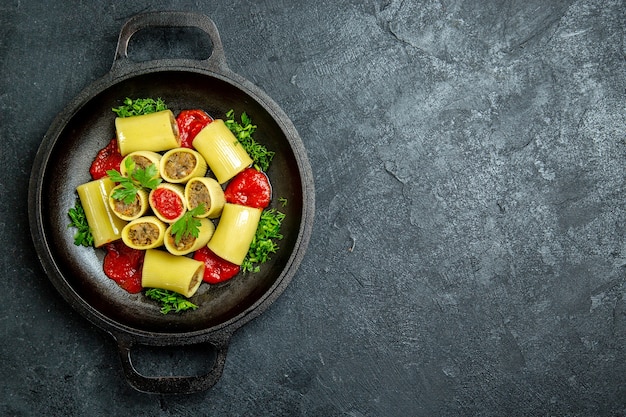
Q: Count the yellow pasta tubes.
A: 12